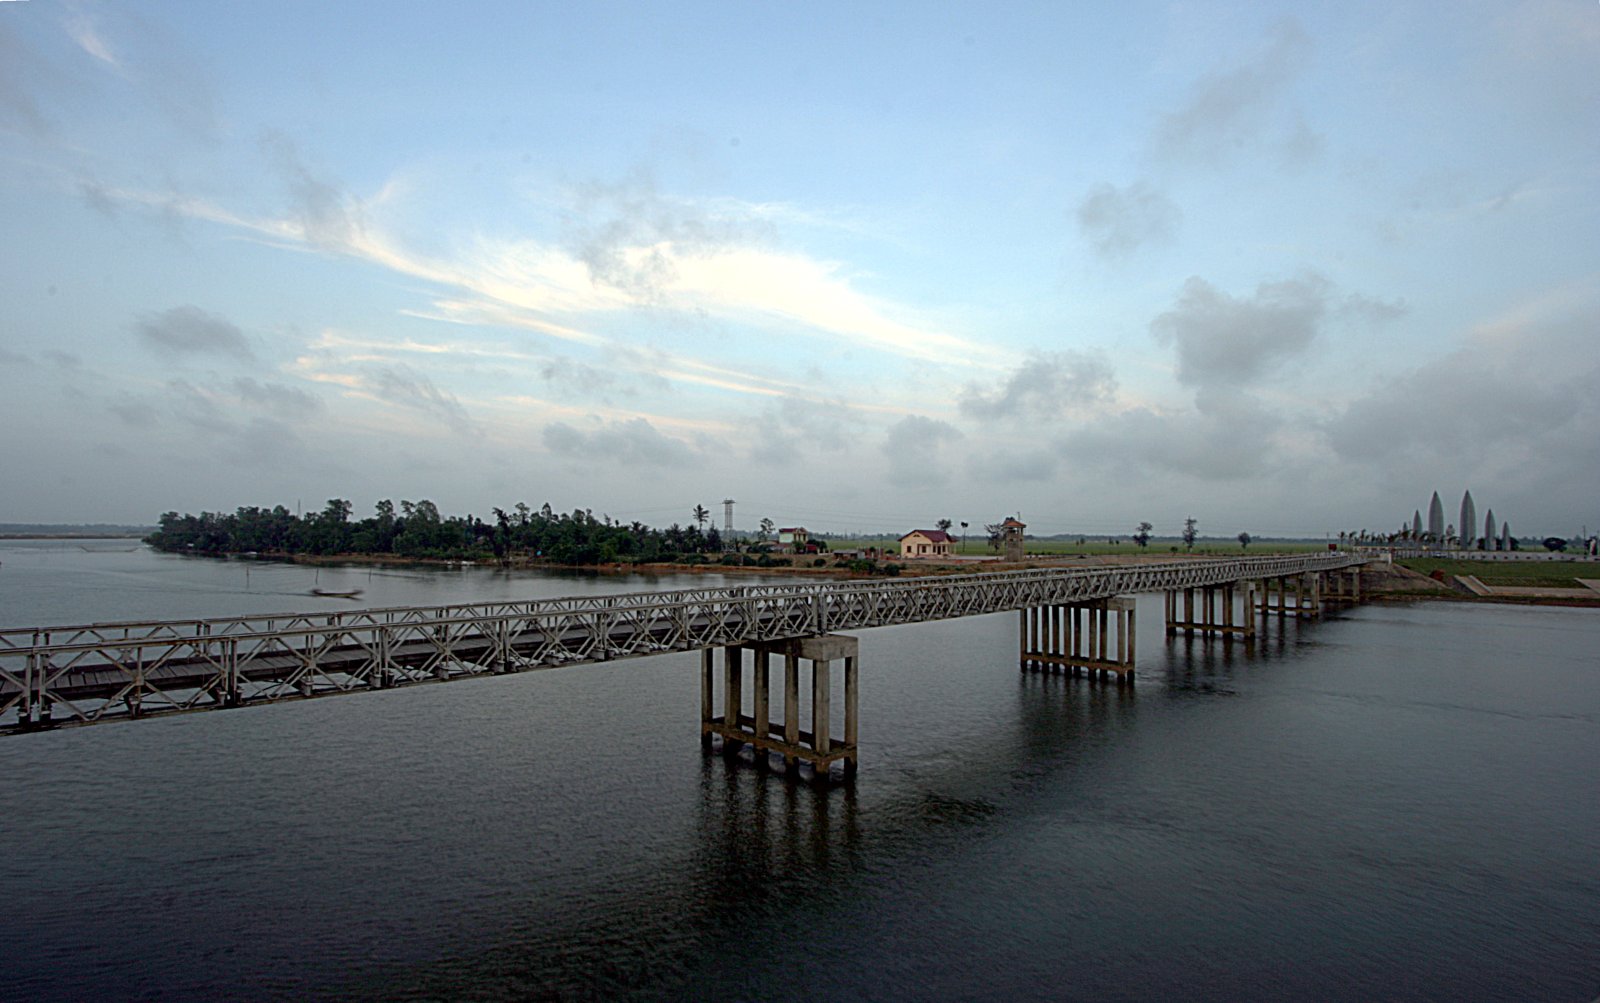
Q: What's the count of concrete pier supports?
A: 5